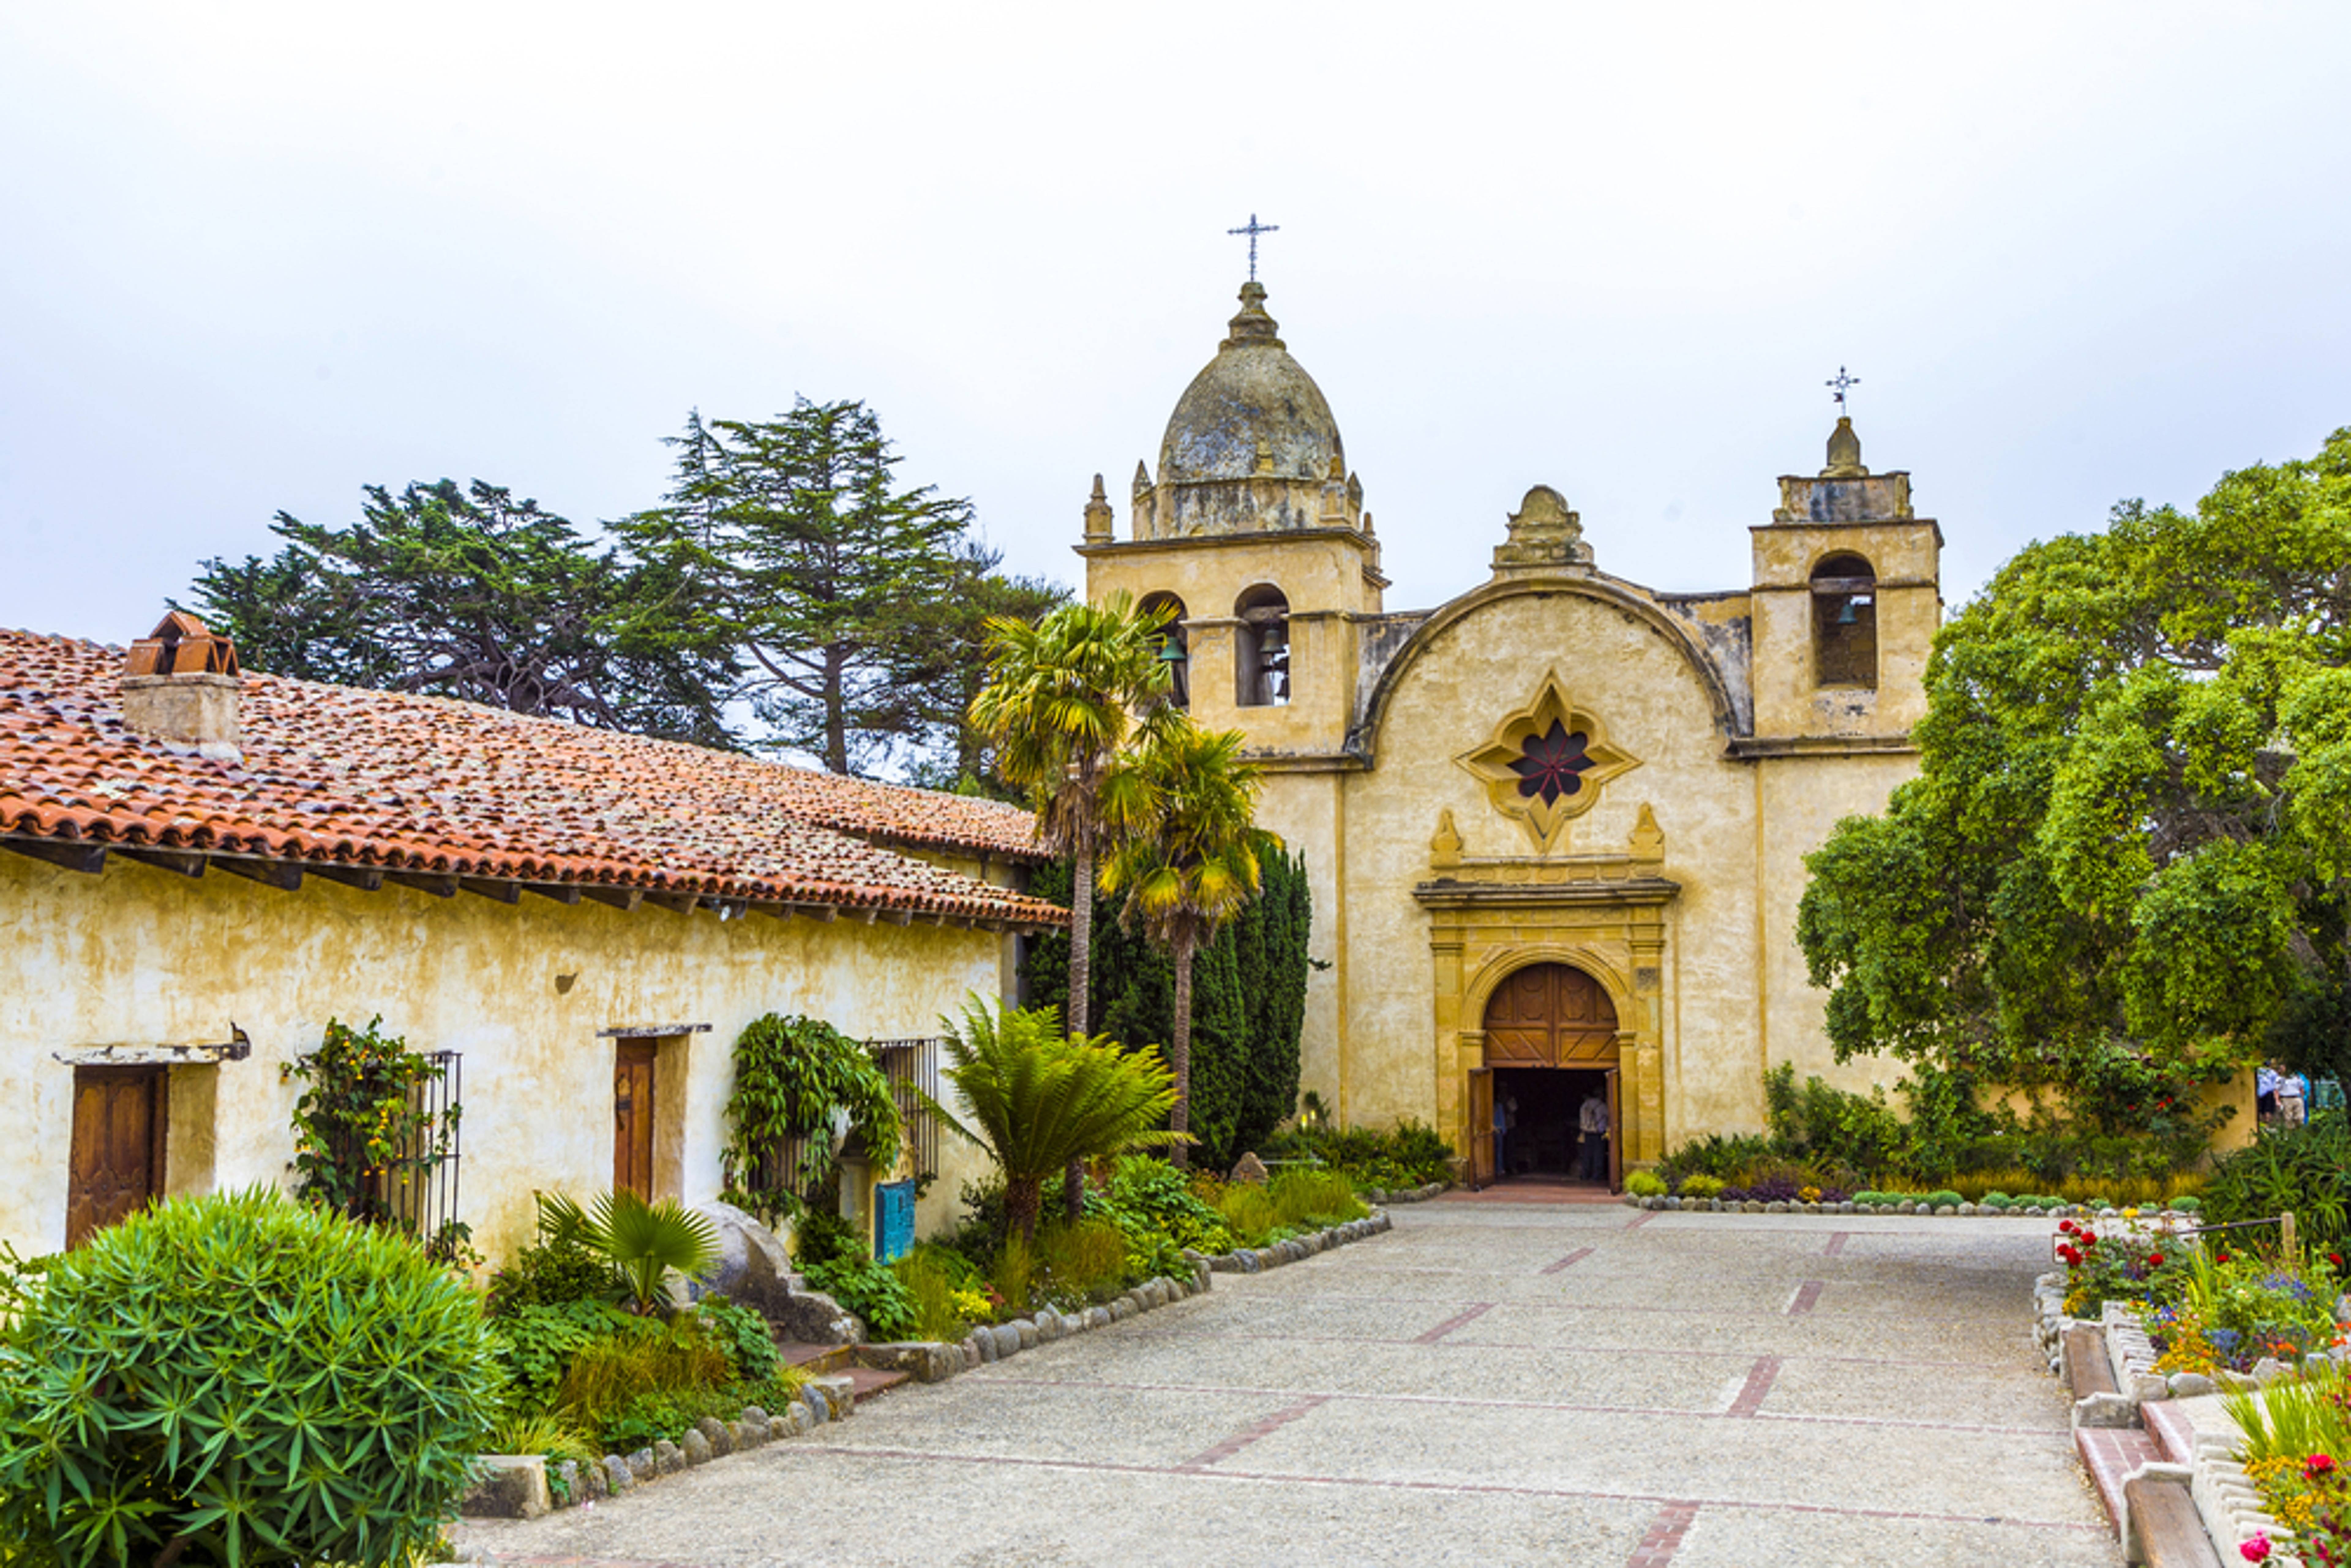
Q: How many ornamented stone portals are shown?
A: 1